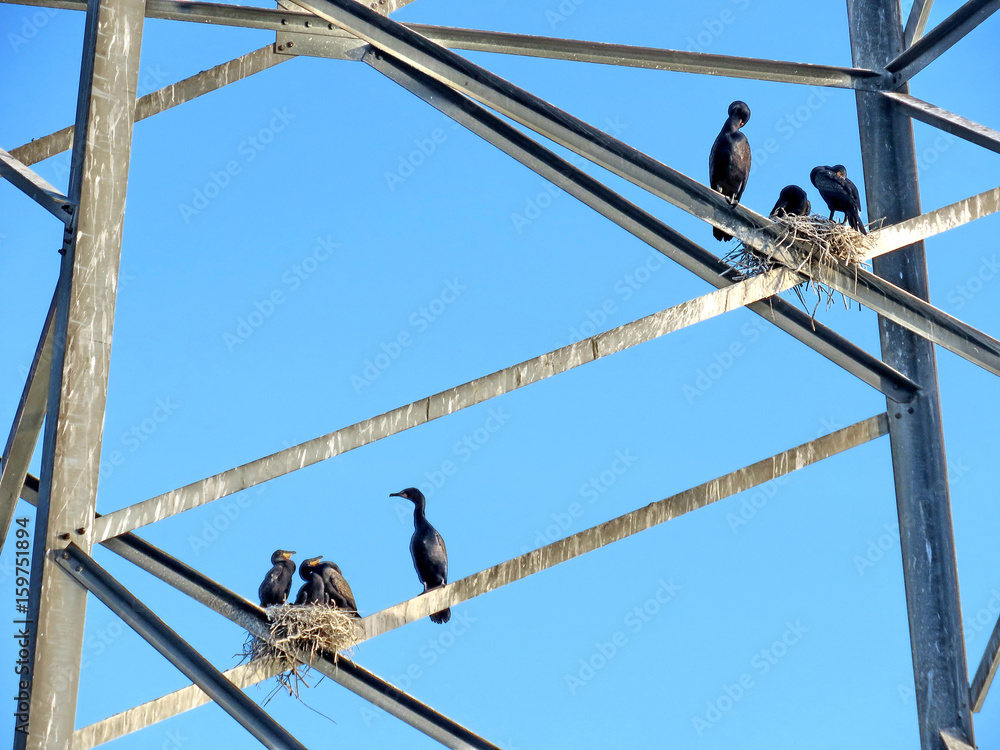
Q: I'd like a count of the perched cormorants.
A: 7